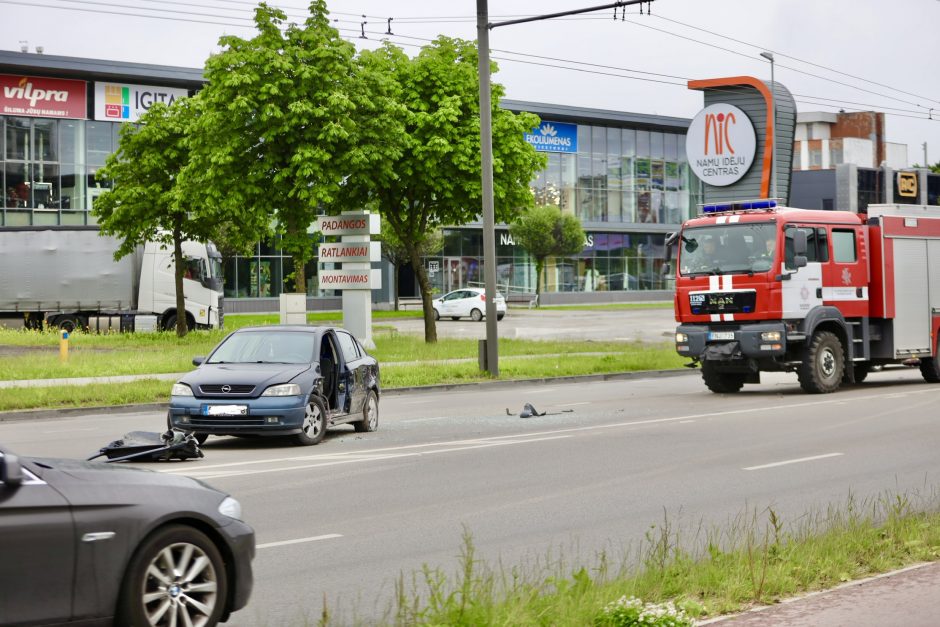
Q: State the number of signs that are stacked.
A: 3